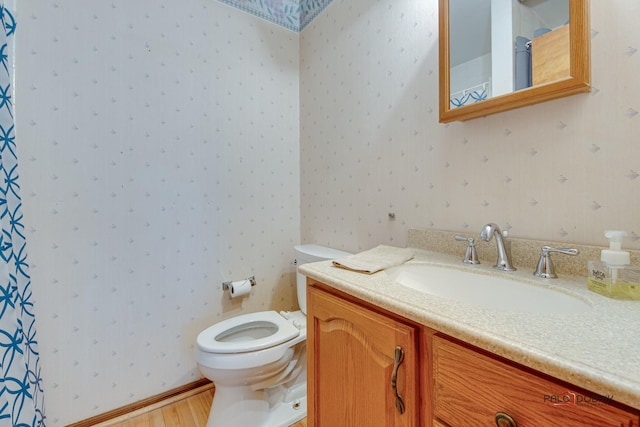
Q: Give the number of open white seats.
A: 1